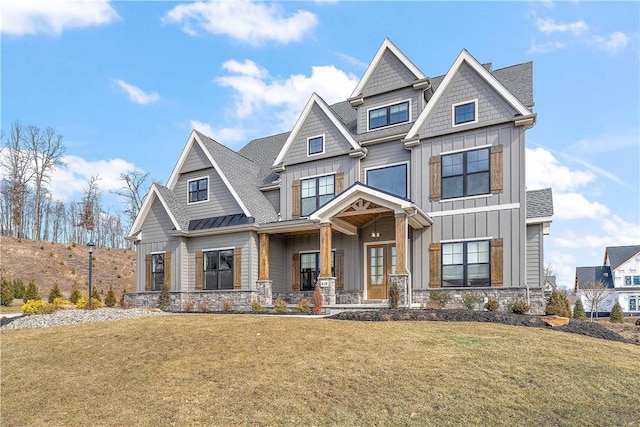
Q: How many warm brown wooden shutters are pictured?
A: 12